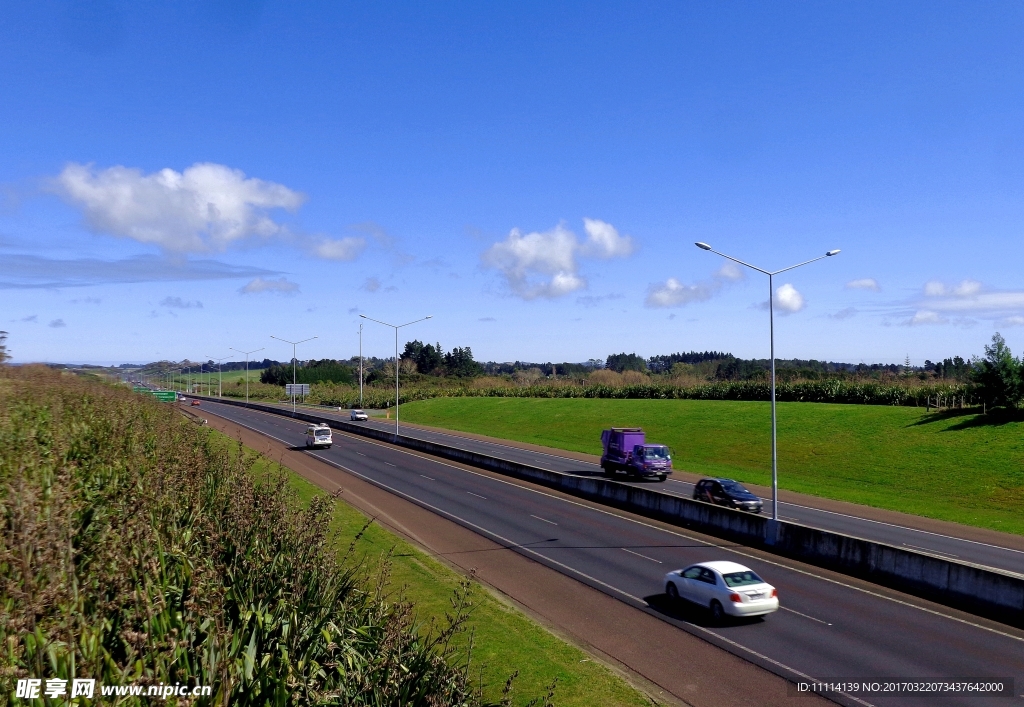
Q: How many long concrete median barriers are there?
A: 1